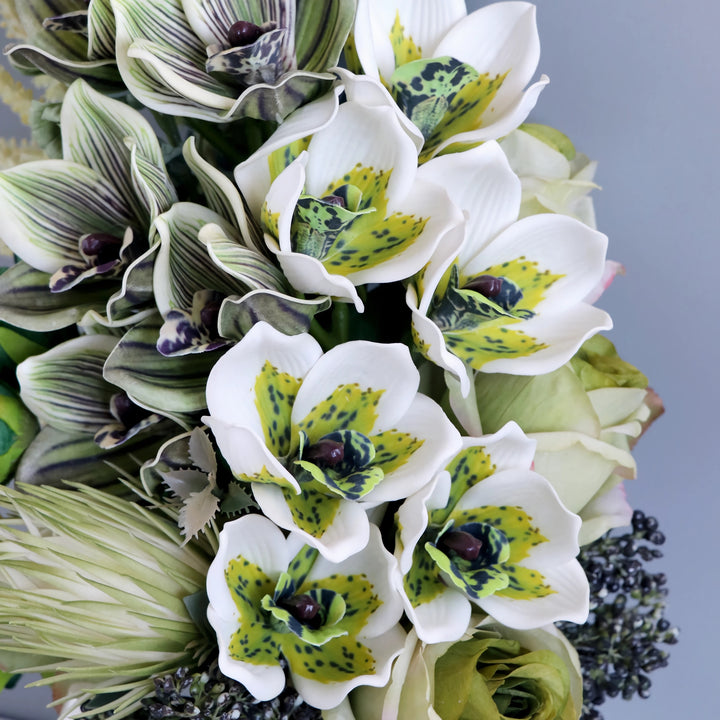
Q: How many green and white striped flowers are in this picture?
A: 5